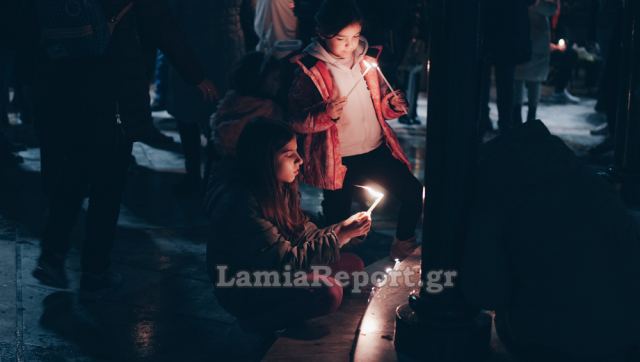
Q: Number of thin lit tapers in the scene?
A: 3